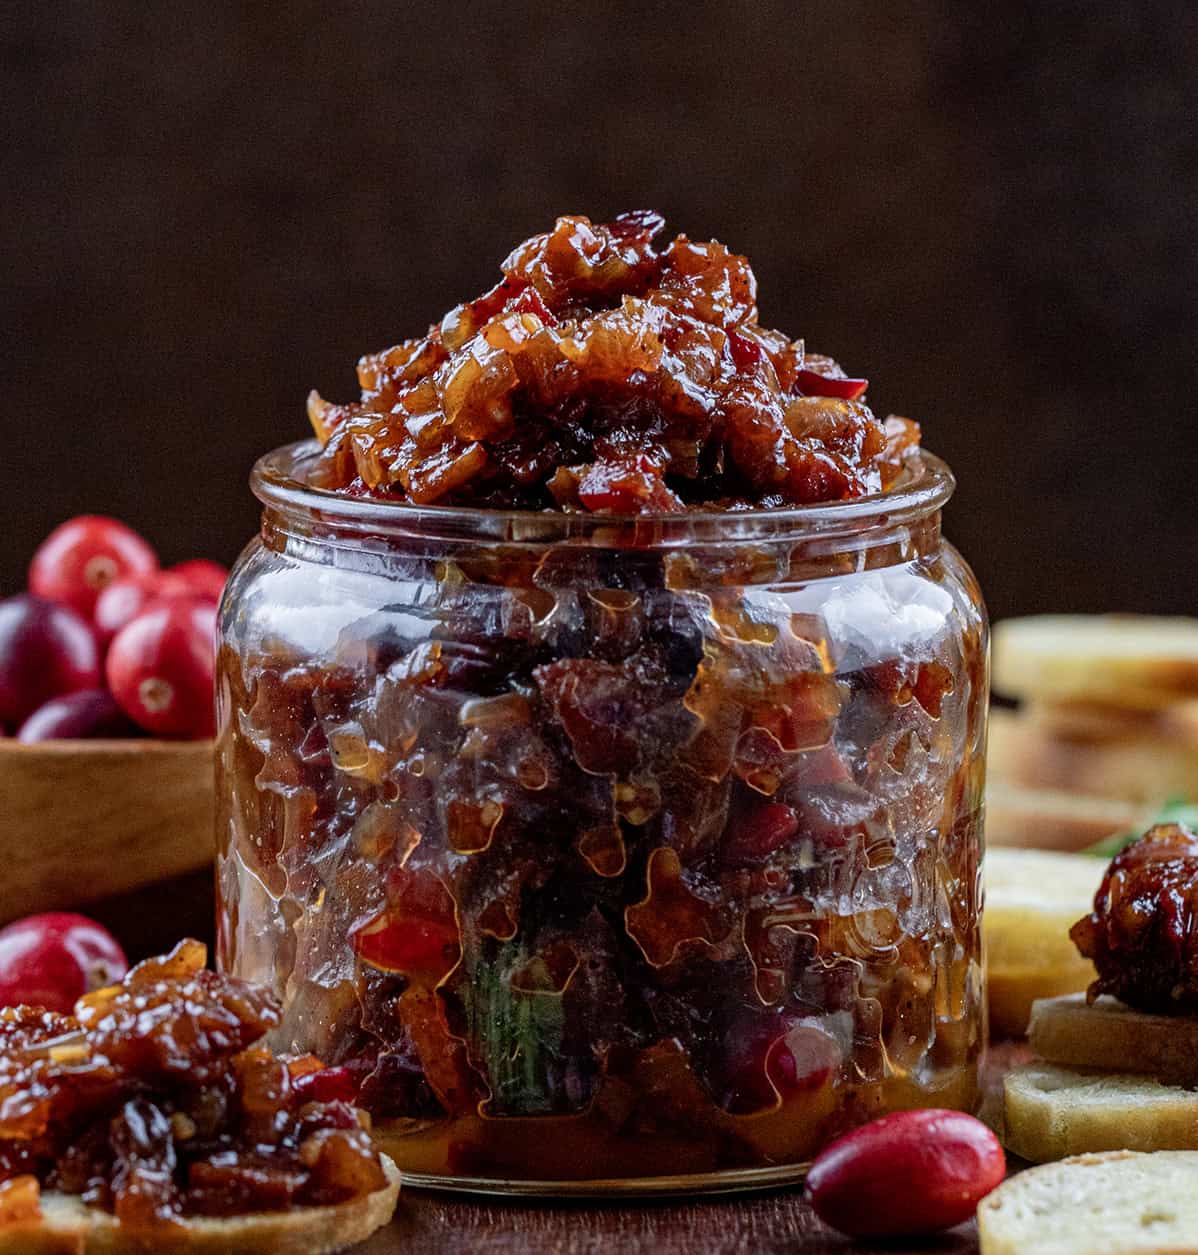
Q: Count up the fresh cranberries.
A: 8